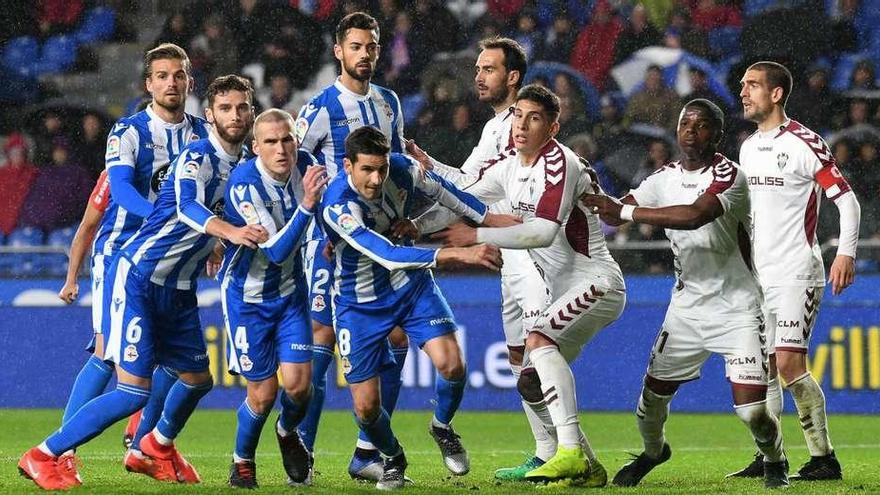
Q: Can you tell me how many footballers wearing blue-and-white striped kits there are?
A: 5